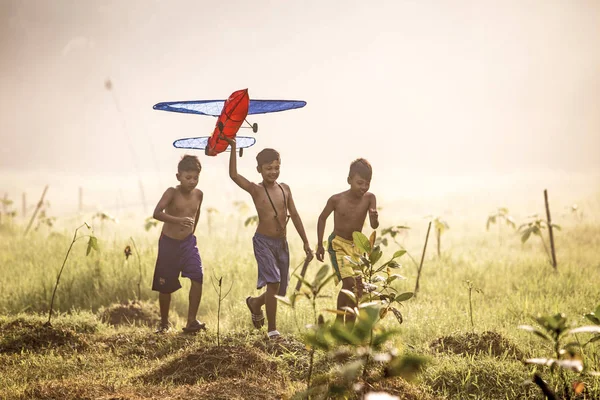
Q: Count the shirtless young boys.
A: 3